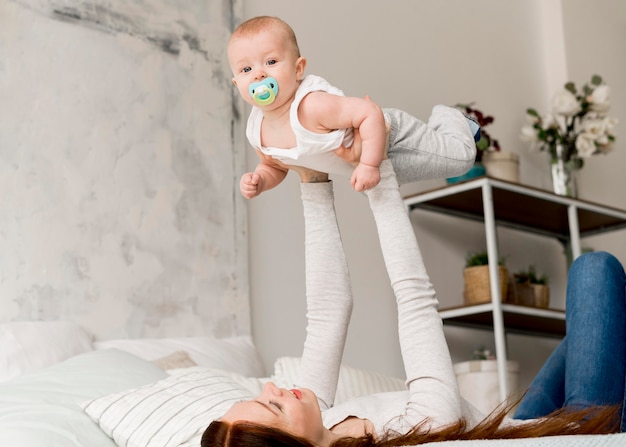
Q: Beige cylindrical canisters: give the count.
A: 2